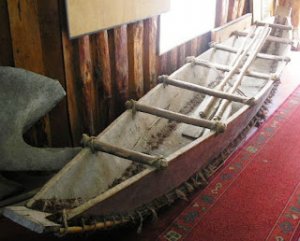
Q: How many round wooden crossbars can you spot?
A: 7